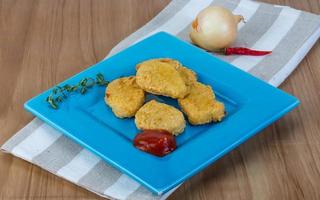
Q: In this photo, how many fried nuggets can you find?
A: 5